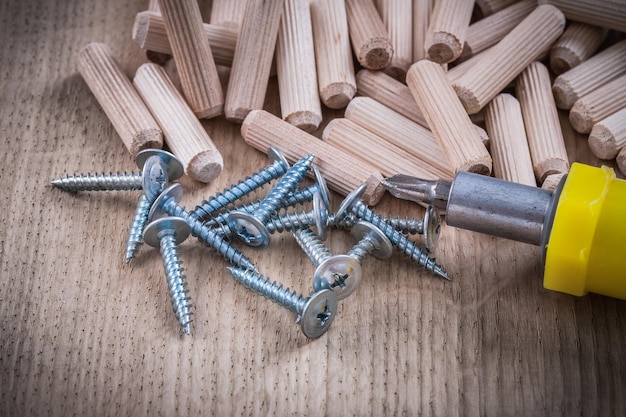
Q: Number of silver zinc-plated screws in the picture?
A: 13